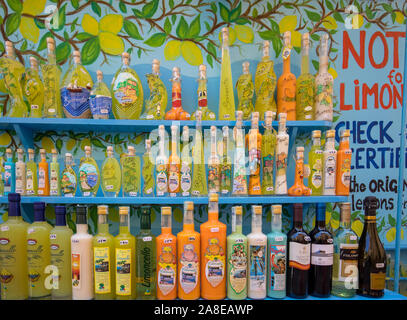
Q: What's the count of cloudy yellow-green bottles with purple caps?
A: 3